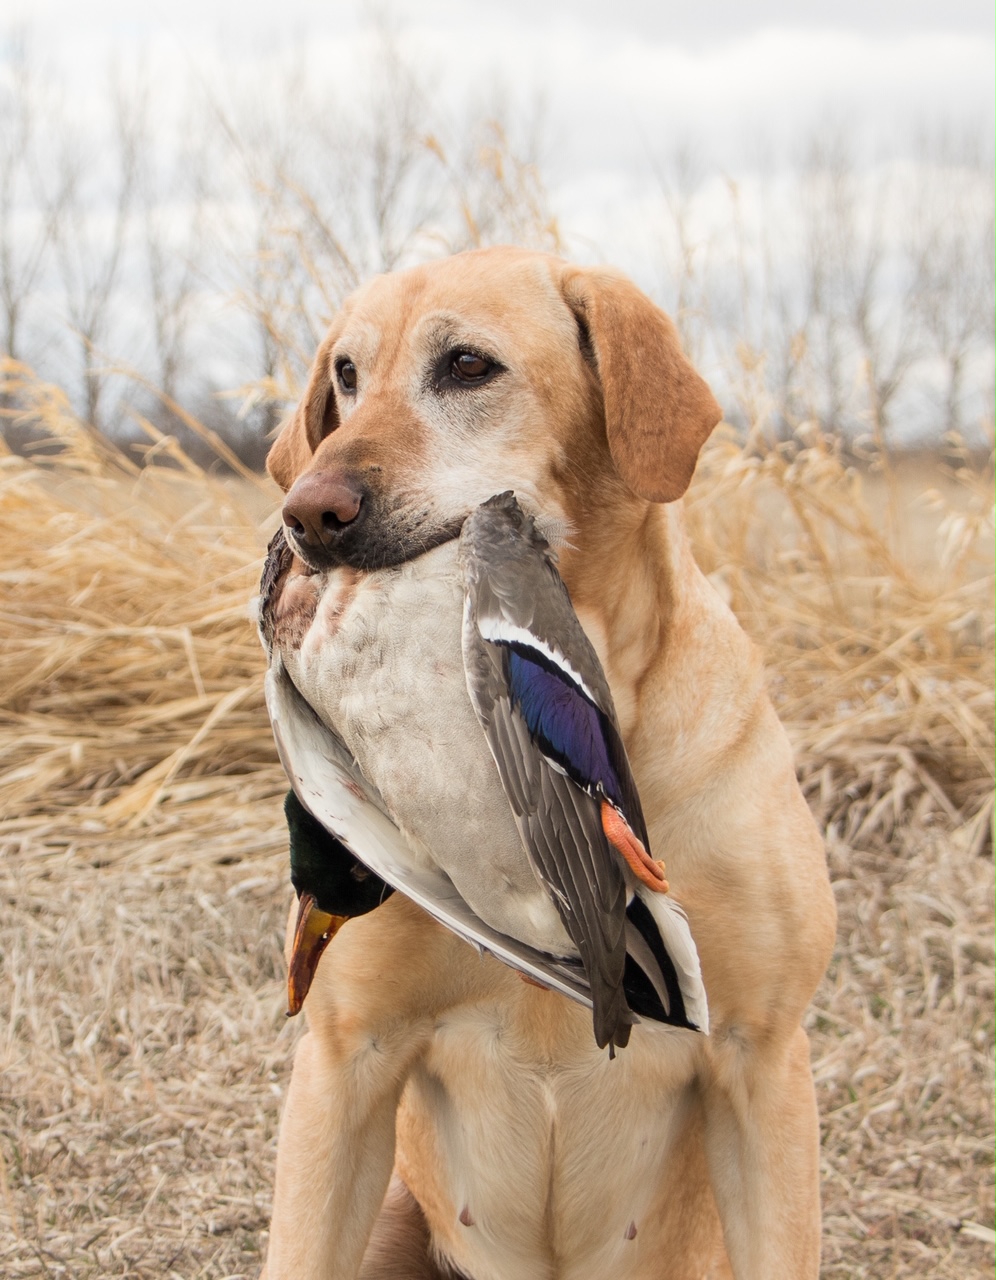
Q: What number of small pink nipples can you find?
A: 2